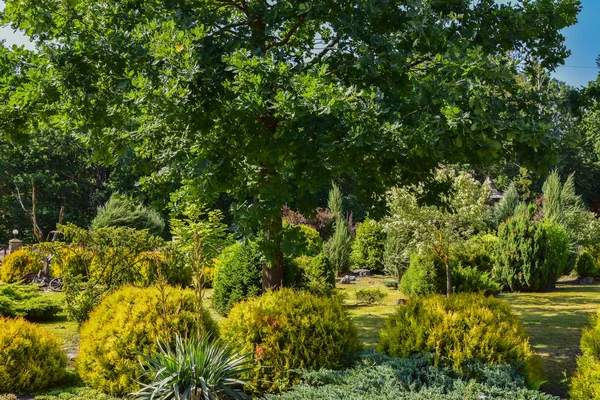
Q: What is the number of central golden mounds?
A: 3